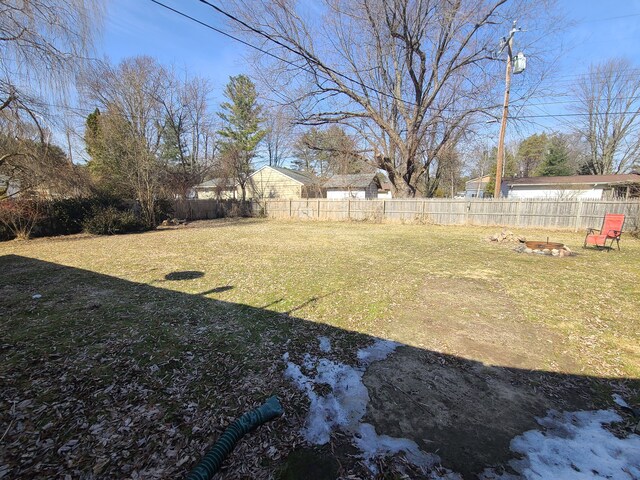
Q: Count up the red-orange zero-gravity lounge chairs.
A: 1